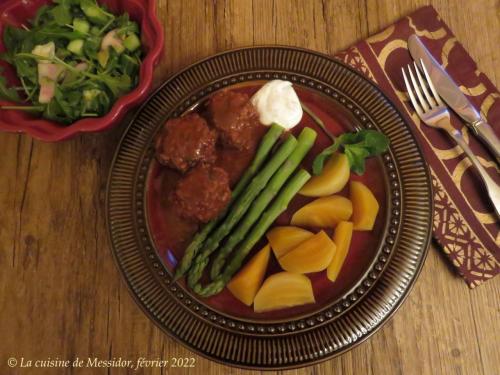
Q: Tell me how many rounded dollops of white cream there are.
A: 1